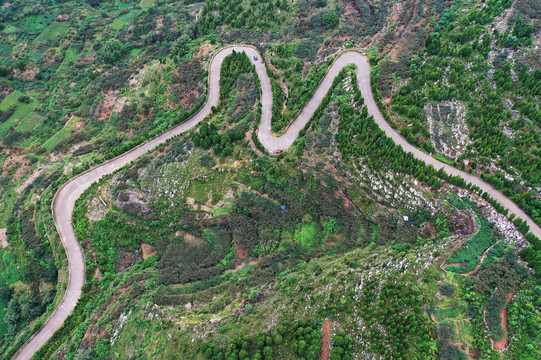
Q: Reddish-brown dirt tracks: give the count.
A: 2